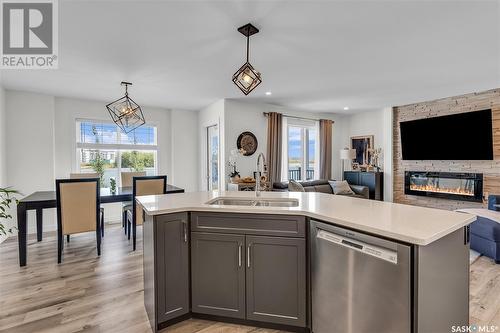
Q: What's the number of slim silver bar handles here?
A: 3